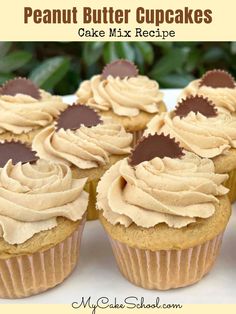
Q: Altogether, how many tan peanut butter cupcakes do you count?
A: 7